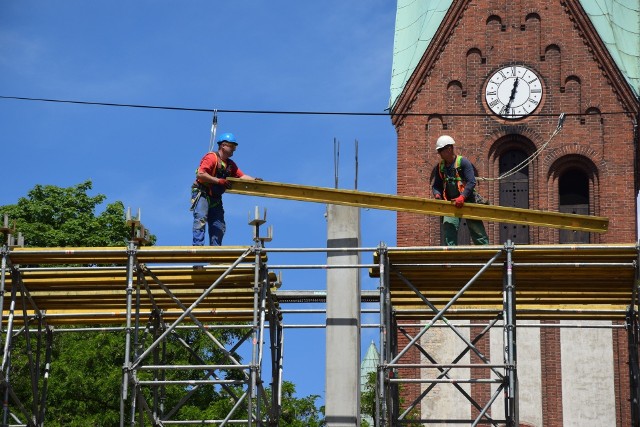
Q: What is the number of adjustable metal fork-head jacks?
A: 6